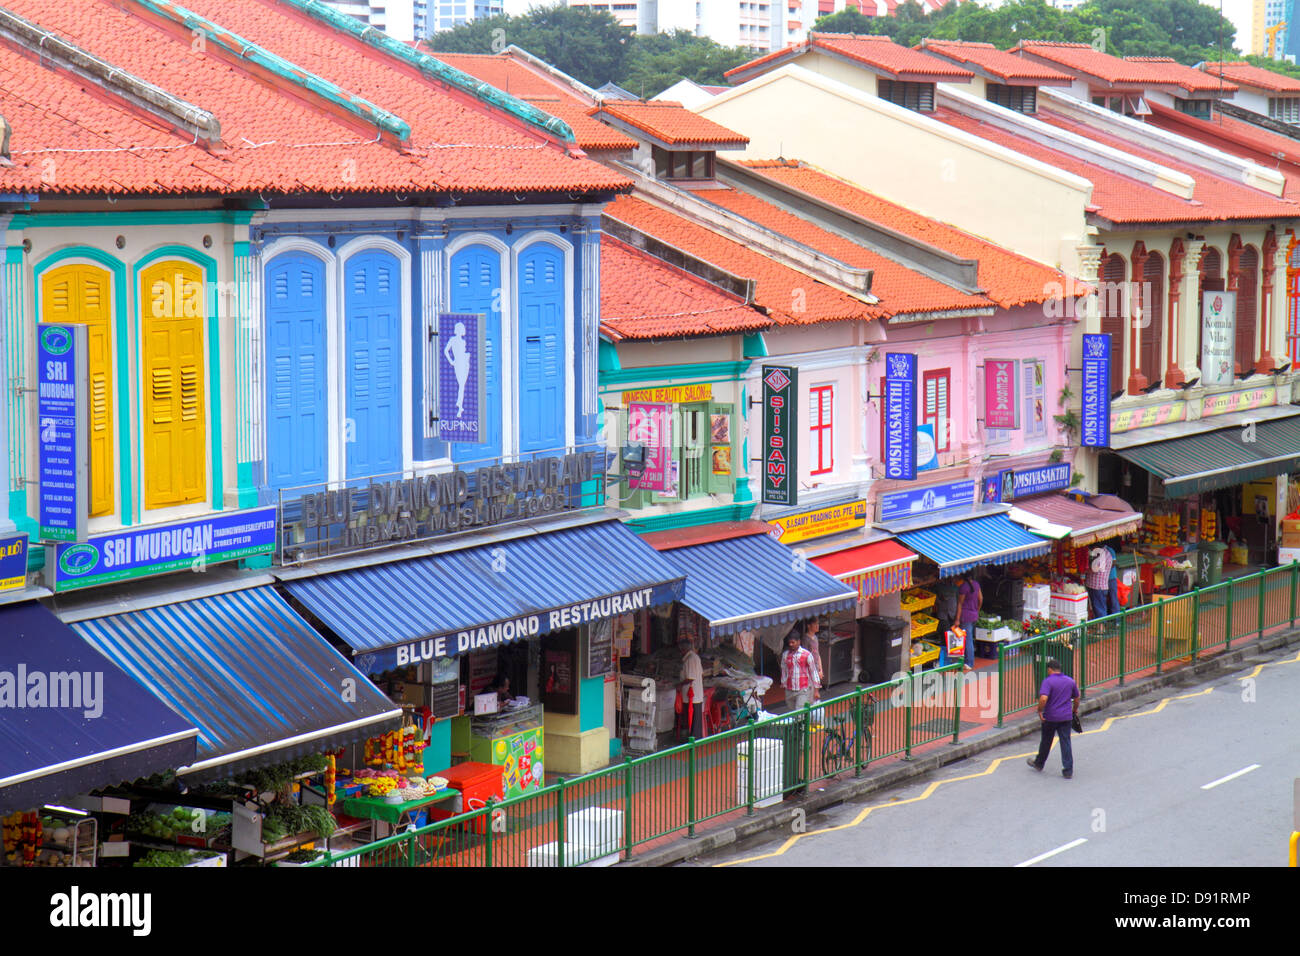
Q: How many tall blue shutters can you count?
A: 4